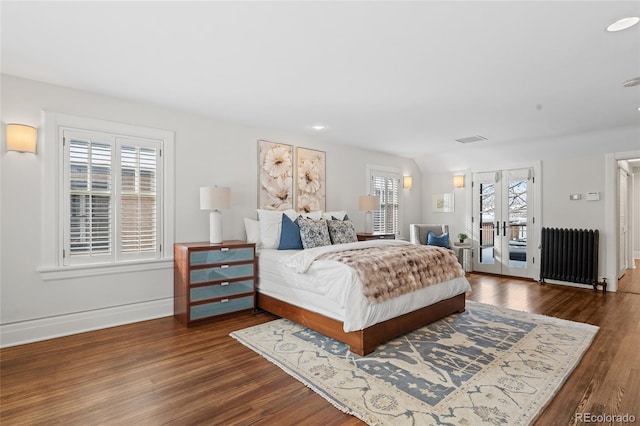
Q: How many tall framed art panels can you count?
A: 2